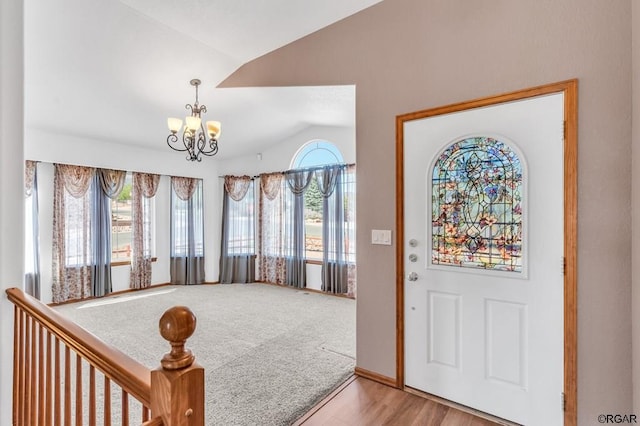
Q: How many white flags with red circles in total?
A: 0